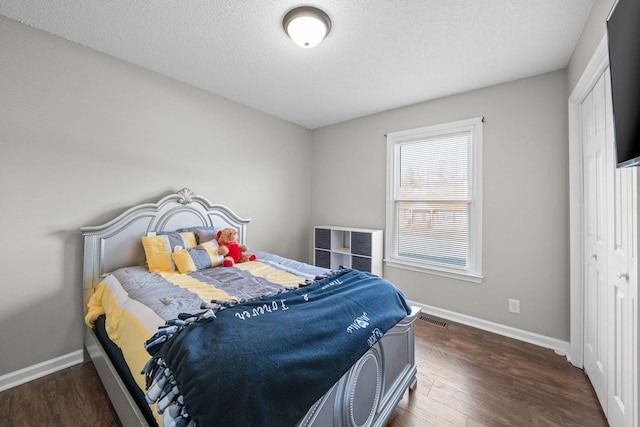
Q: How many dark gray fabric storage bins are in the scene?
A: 4